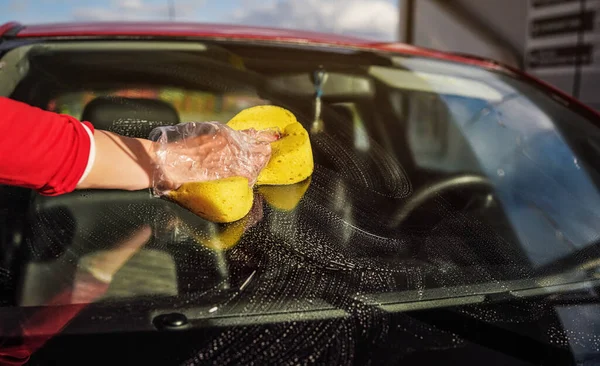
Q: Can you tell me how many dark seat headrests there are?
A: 1